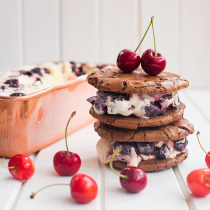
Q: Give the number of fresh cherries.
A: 8